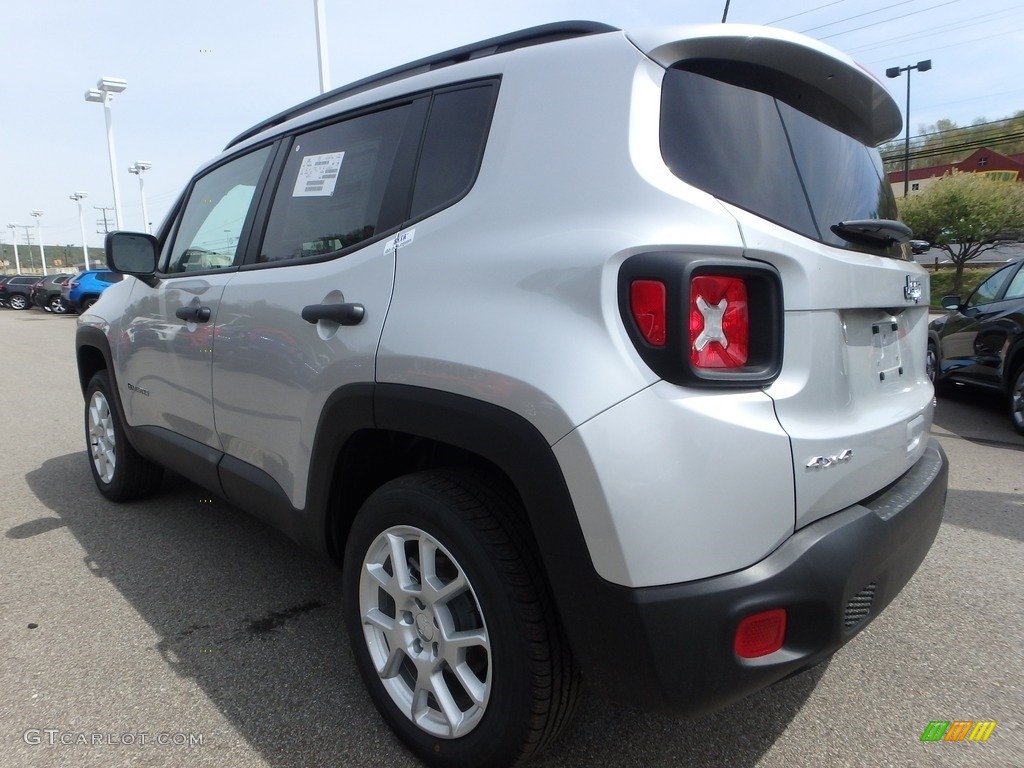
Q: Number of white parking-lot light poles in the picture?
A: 6